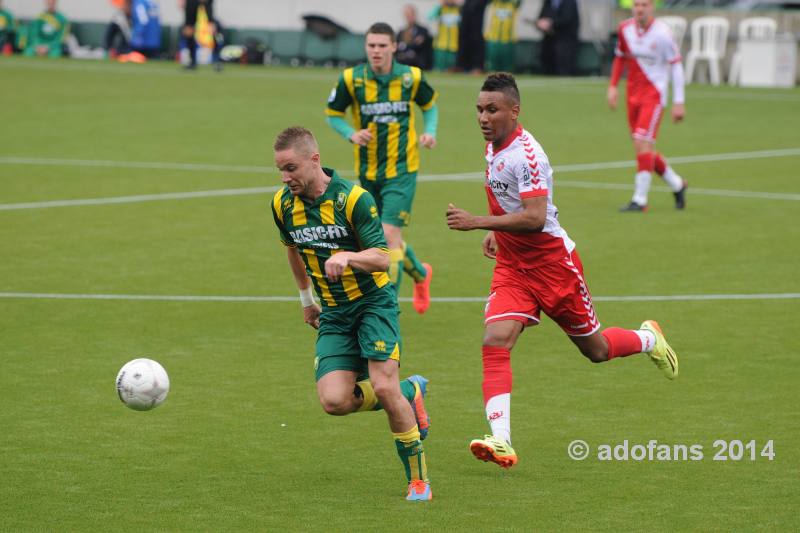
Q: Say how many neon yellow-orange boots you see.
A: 2